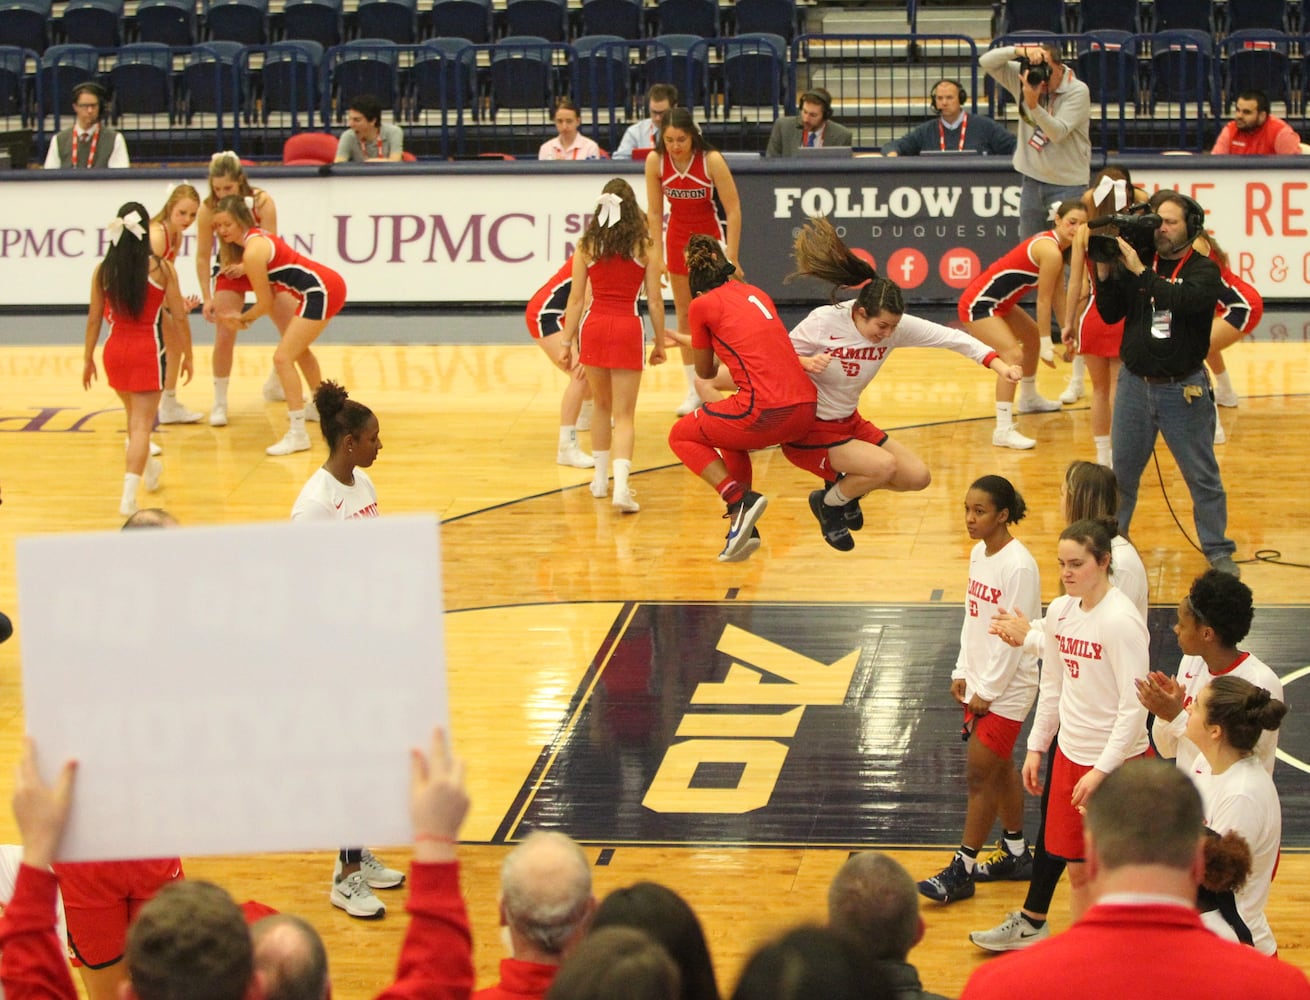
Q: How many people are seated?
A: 7